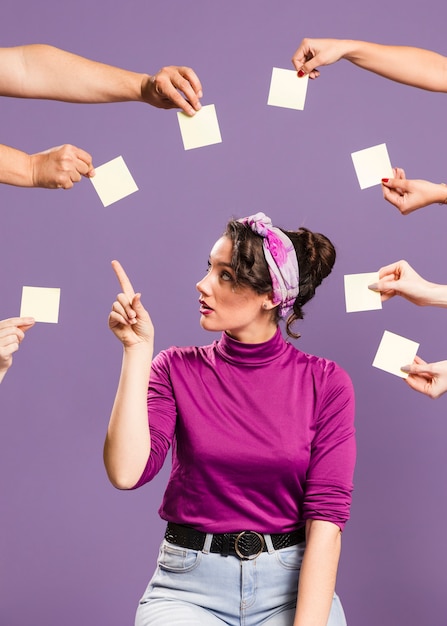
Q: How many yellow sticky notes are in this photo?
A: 7